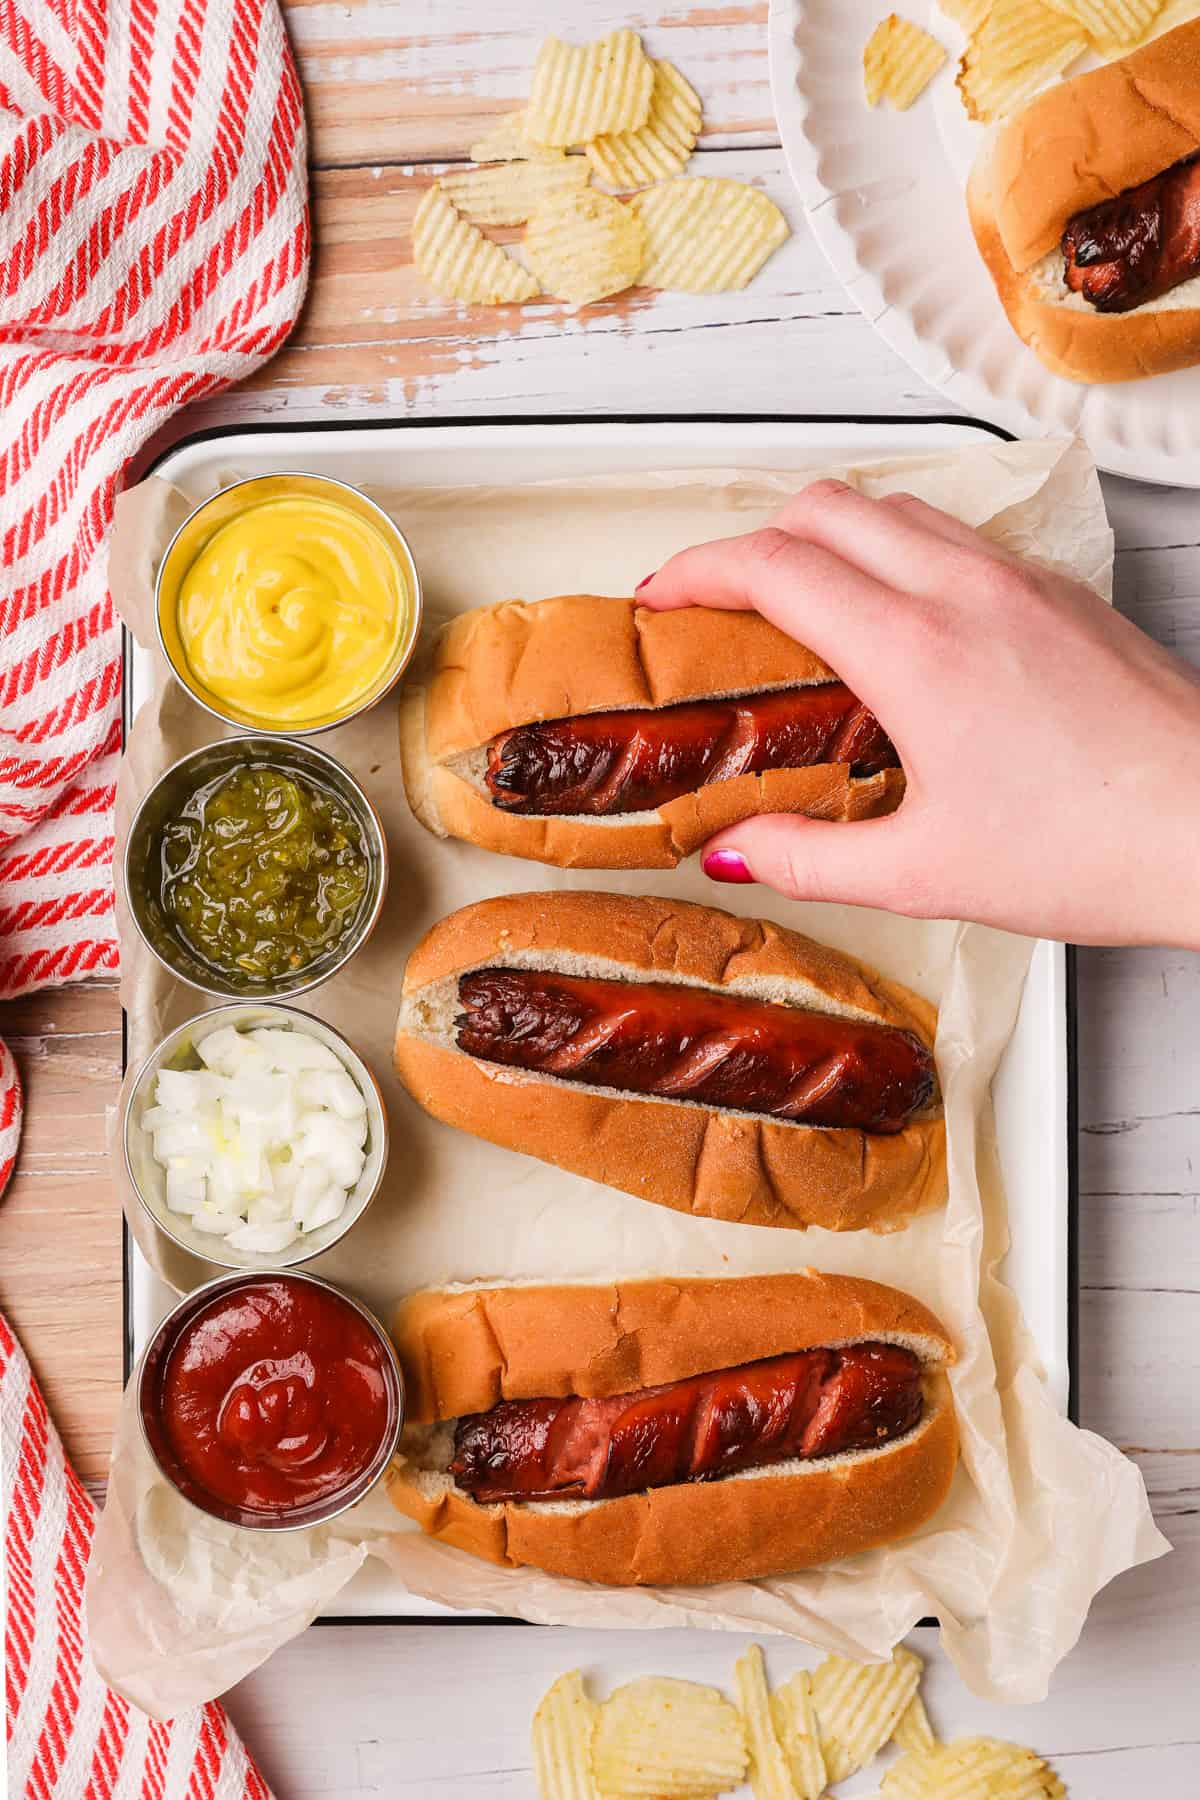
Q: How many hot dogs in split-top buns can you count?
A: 4